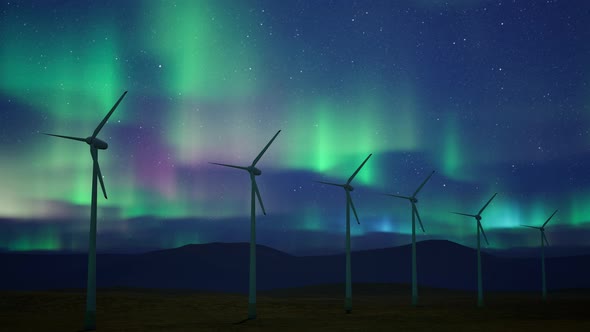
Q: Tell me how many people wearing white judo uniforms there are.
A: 0